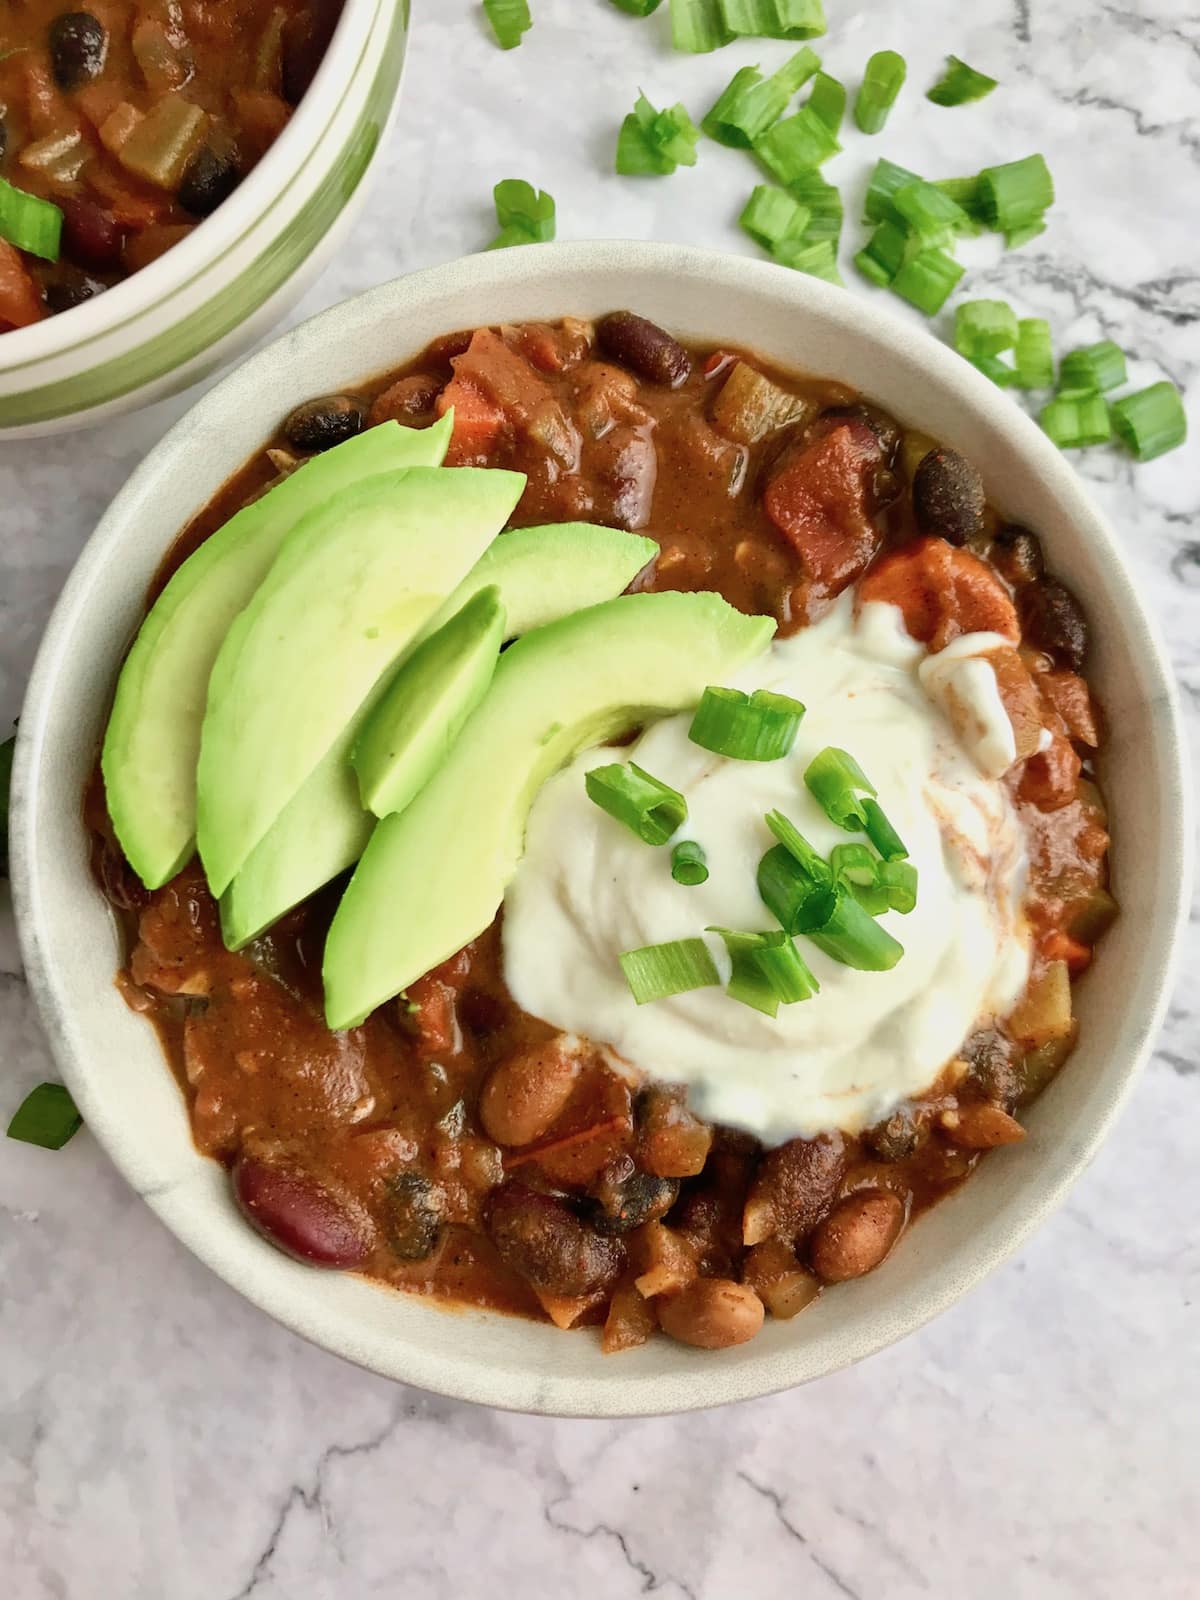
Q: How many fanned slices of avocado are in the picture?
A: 5